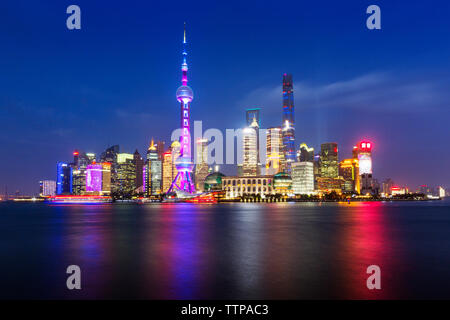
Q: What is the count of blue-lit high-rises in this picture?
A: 2